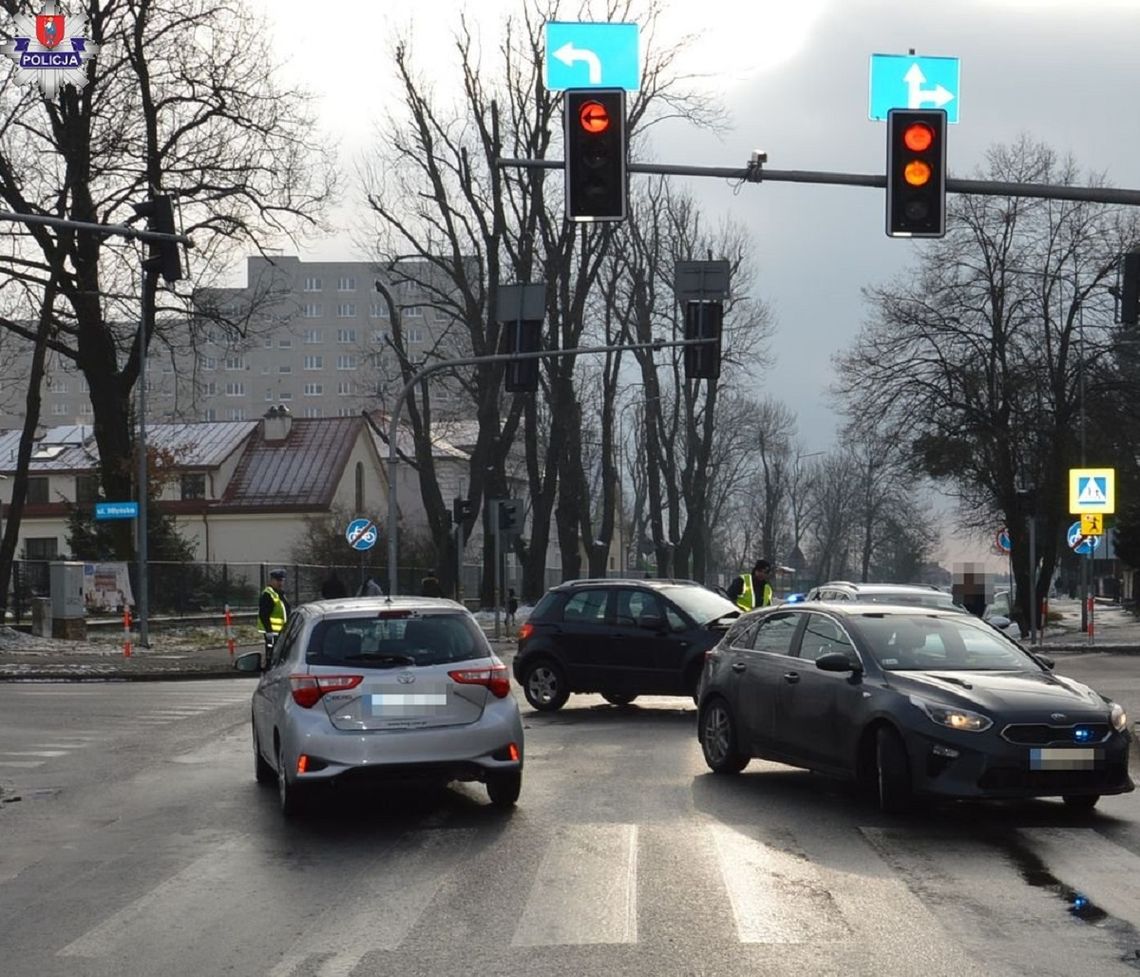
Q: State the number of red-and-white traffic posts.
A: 4